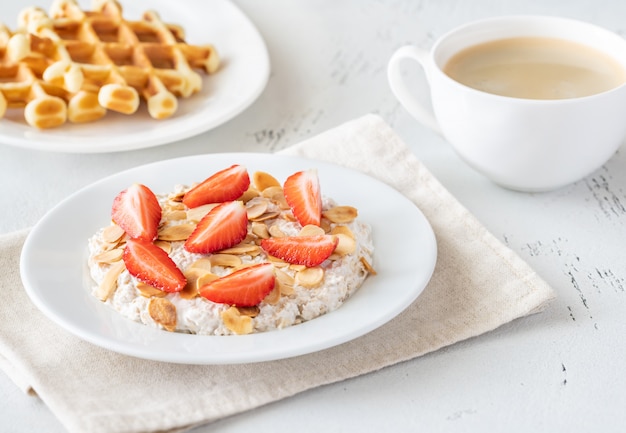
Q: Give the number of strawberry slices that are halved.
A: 7